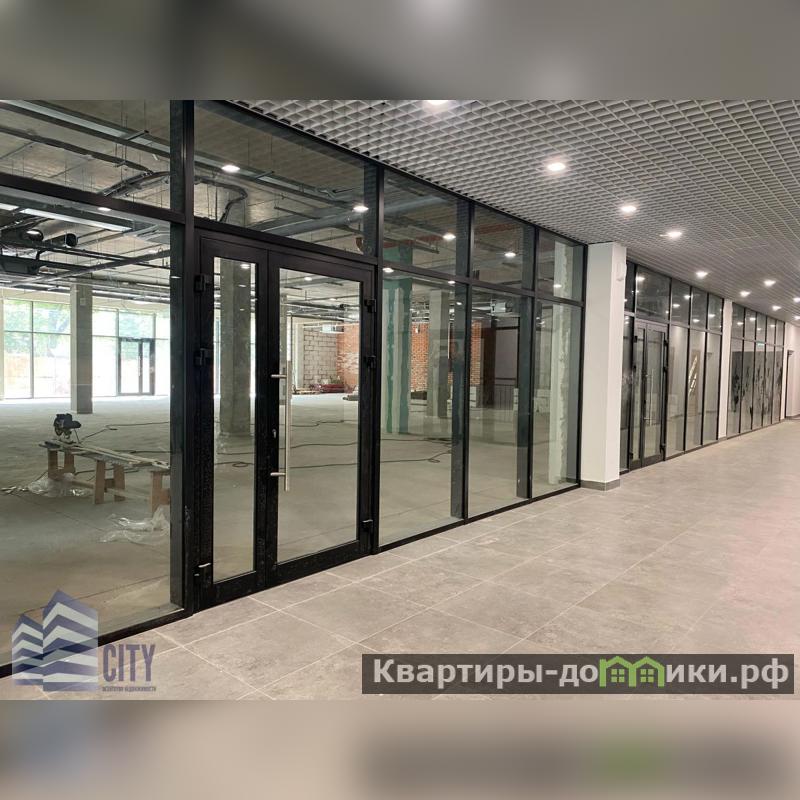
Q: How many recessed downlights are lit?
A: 10